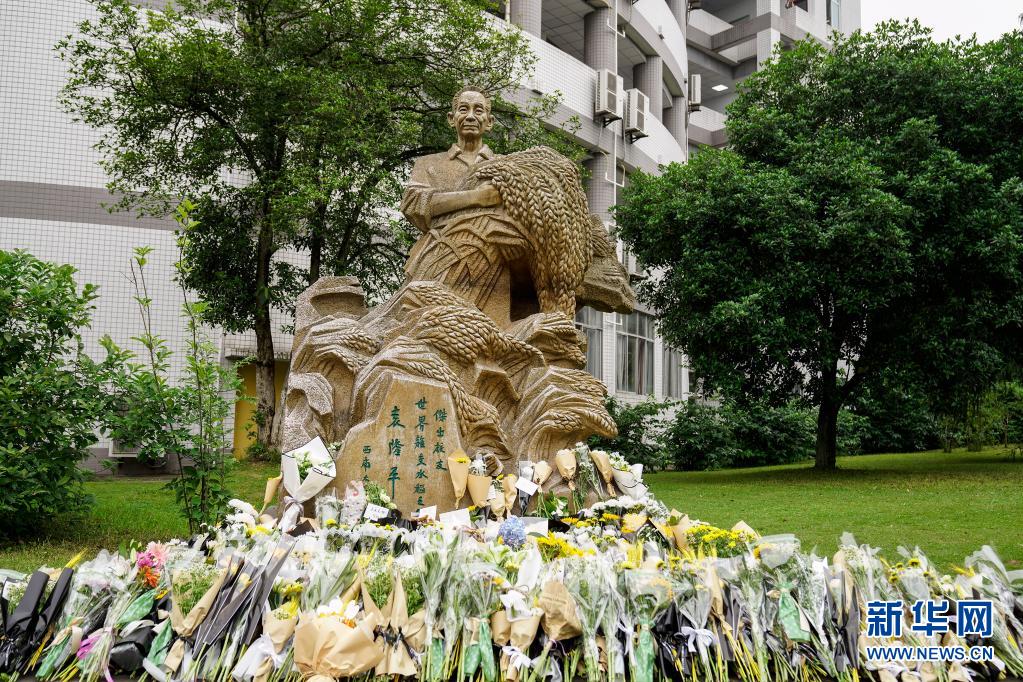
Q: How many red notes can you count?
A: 0